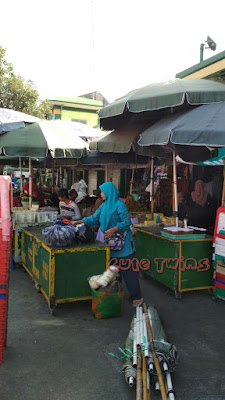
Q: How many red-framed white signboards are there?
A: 1